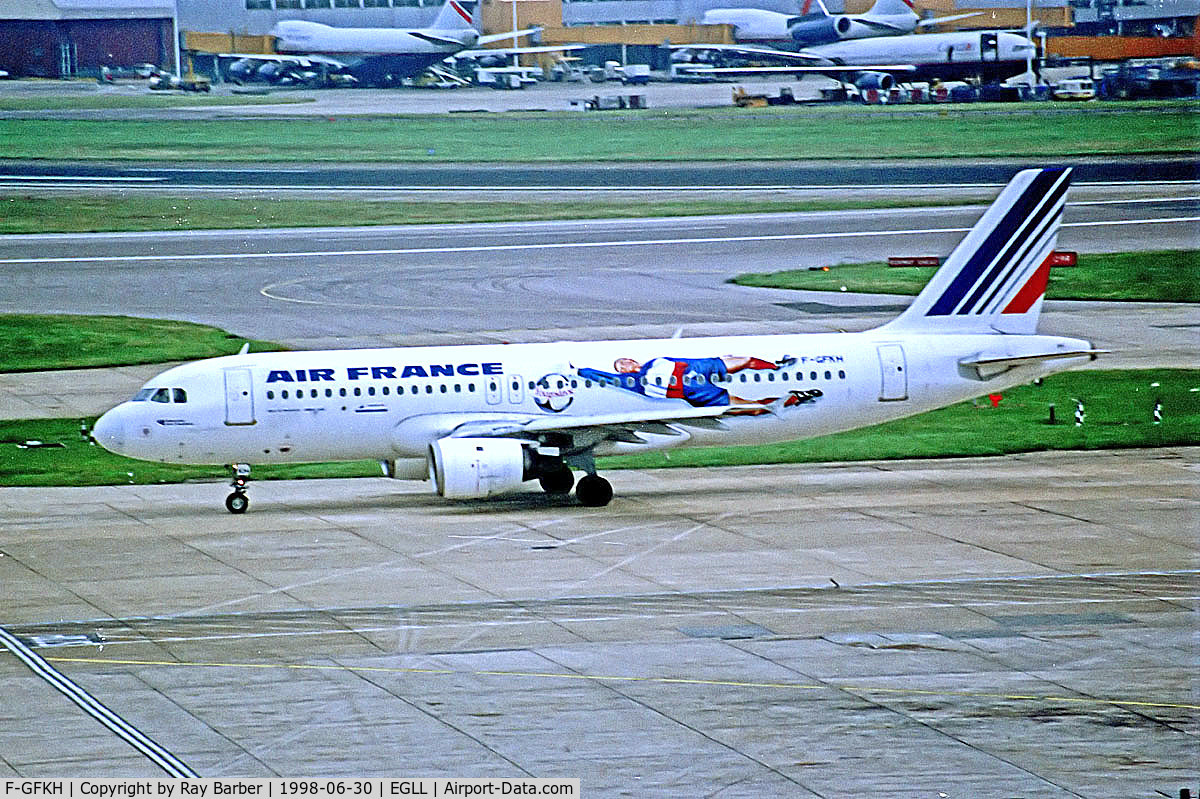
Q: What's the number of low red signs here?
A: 2